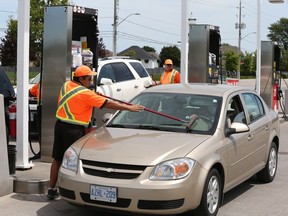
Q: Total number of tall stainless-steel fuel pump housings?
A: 3